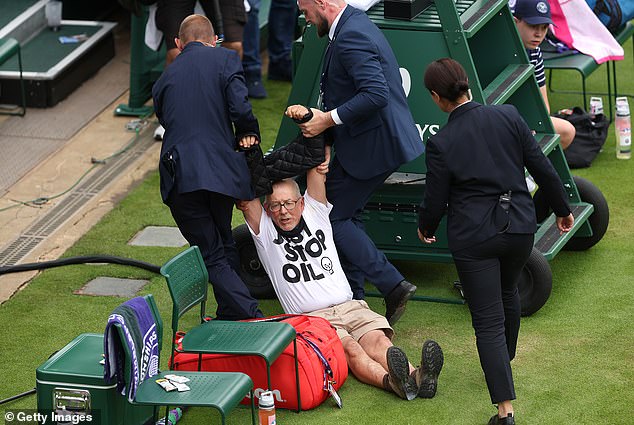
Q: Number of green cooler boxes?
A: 1